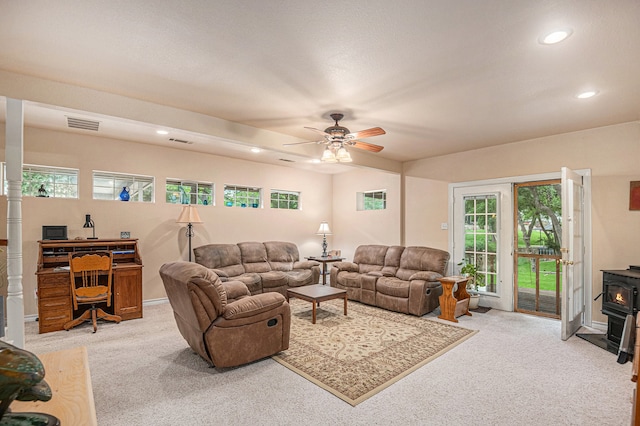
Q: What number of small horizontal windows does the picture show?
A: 6